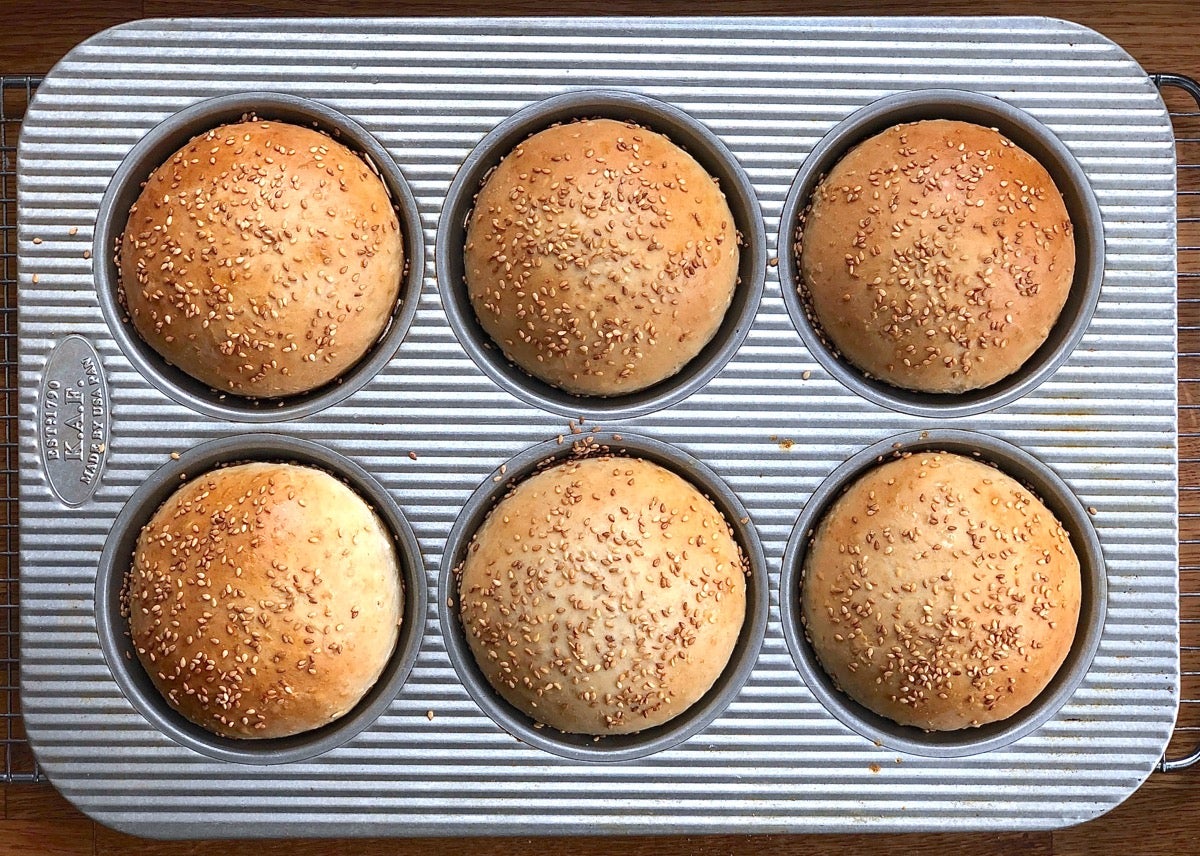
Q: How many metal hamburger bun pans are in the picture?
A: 1